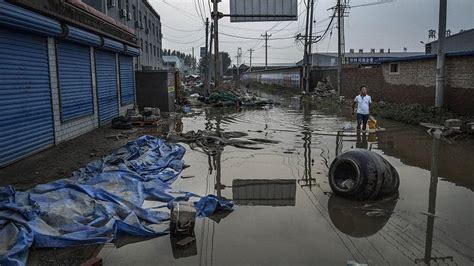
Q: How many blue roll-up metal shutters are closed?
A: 4